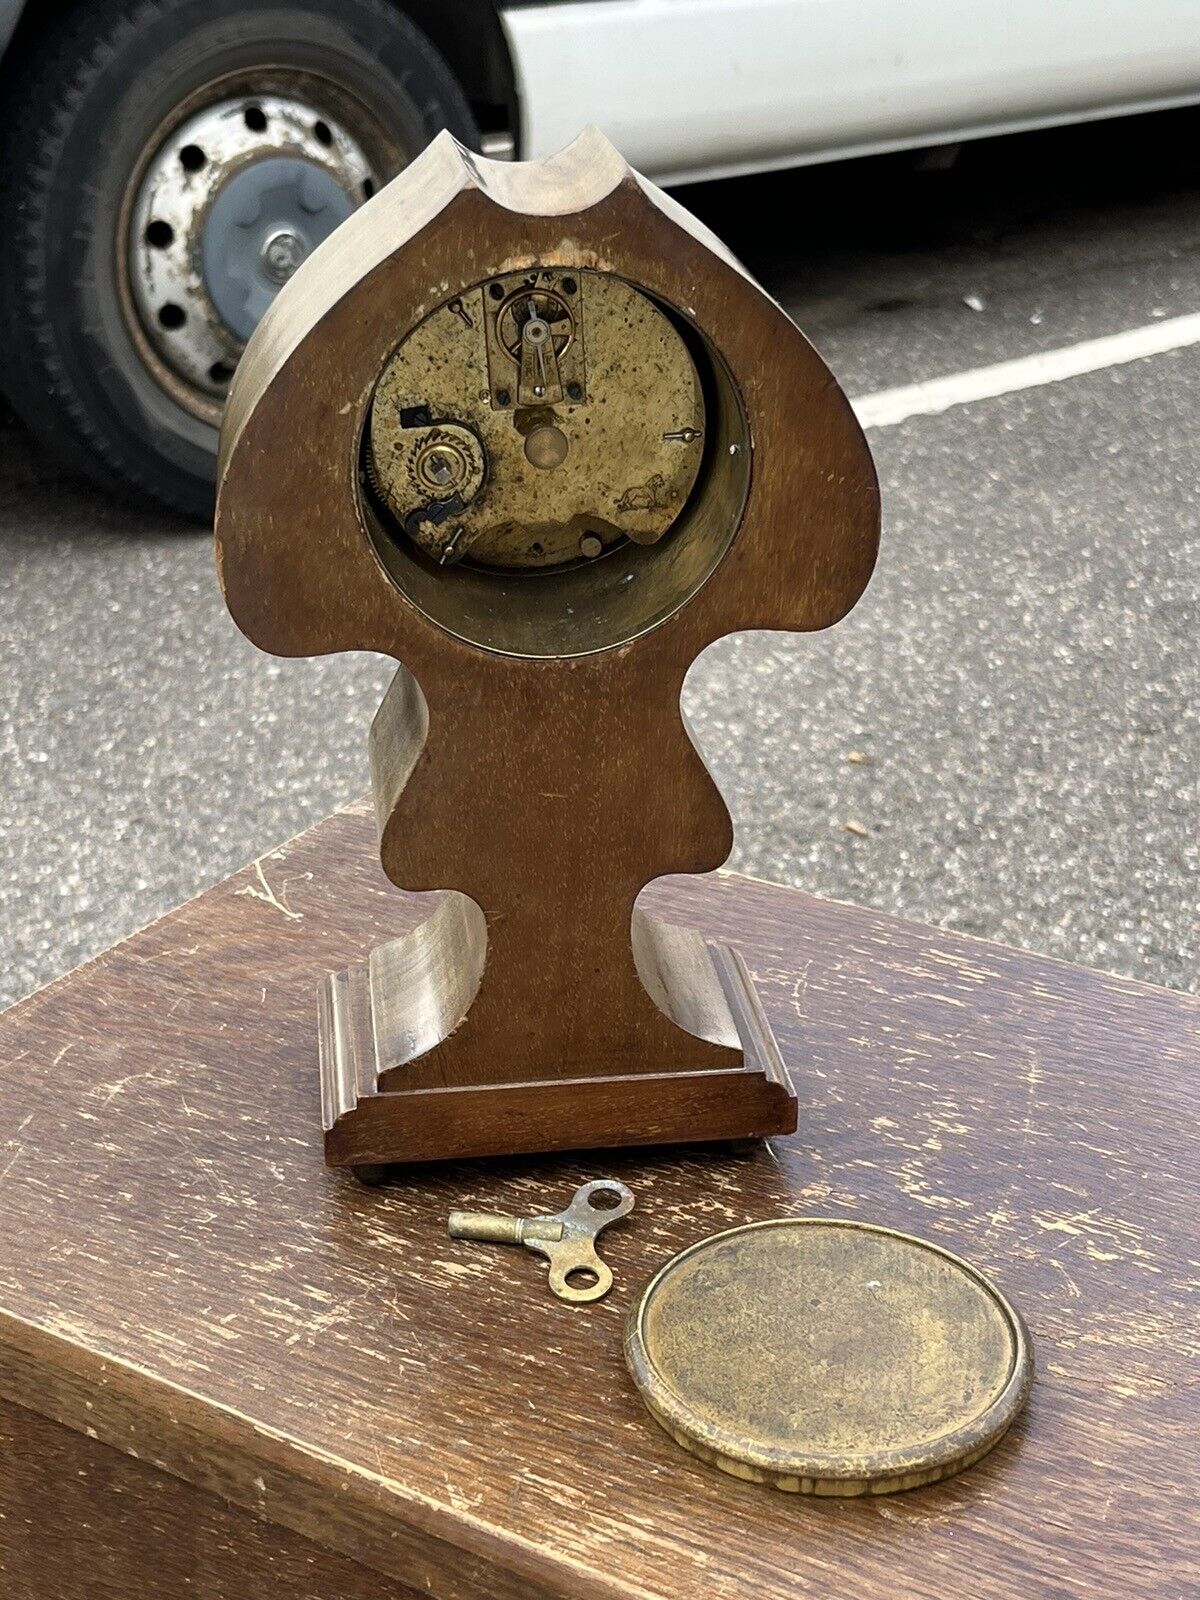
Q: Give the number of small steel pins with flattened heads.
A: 3